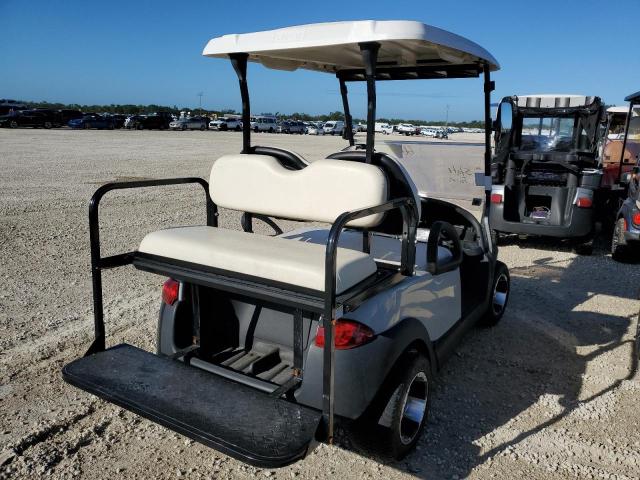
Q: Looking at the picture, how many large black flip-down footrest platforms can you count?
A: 1